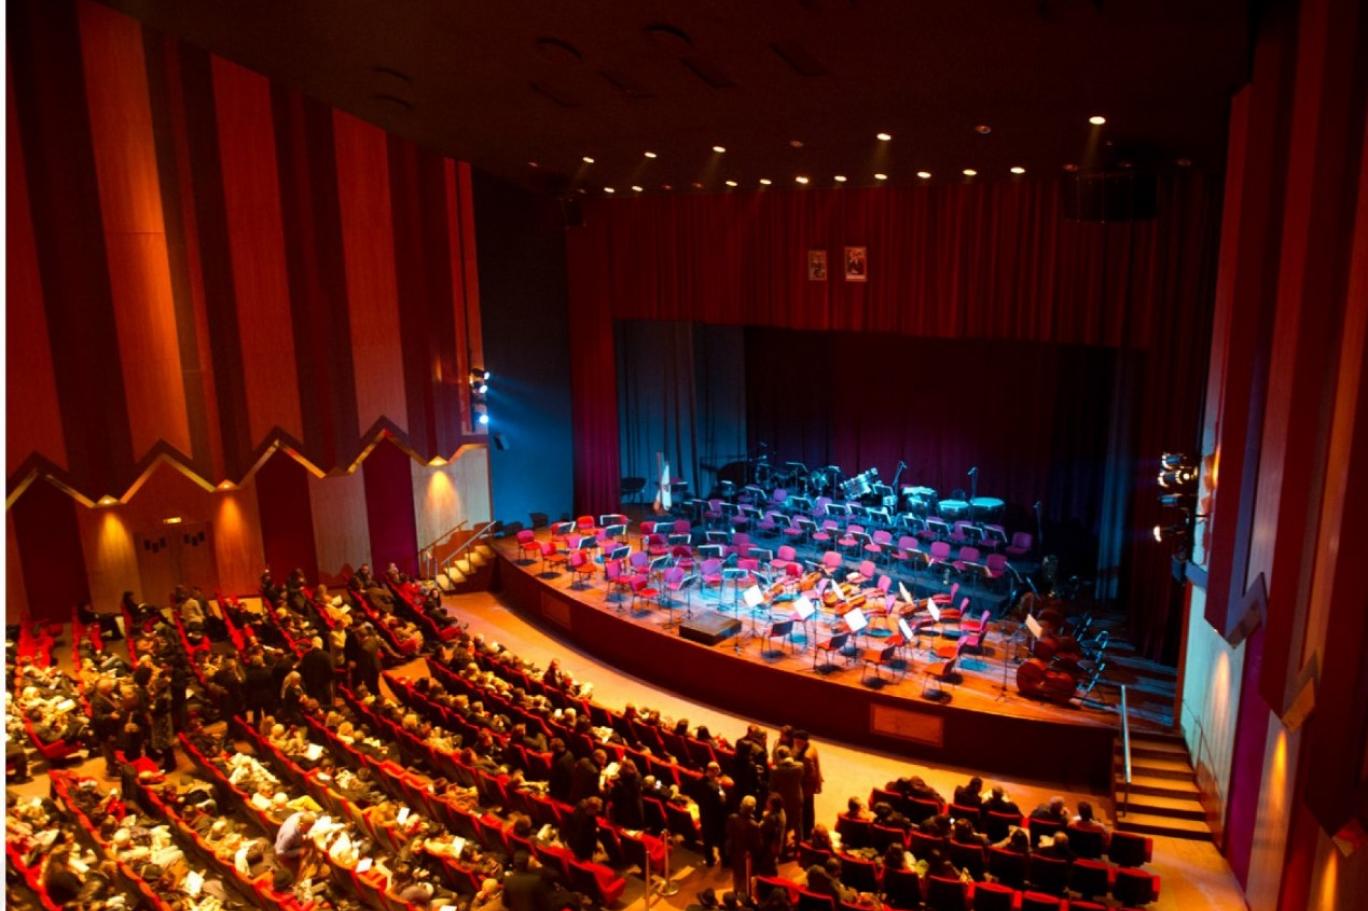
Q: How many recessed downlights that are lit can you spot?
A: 15